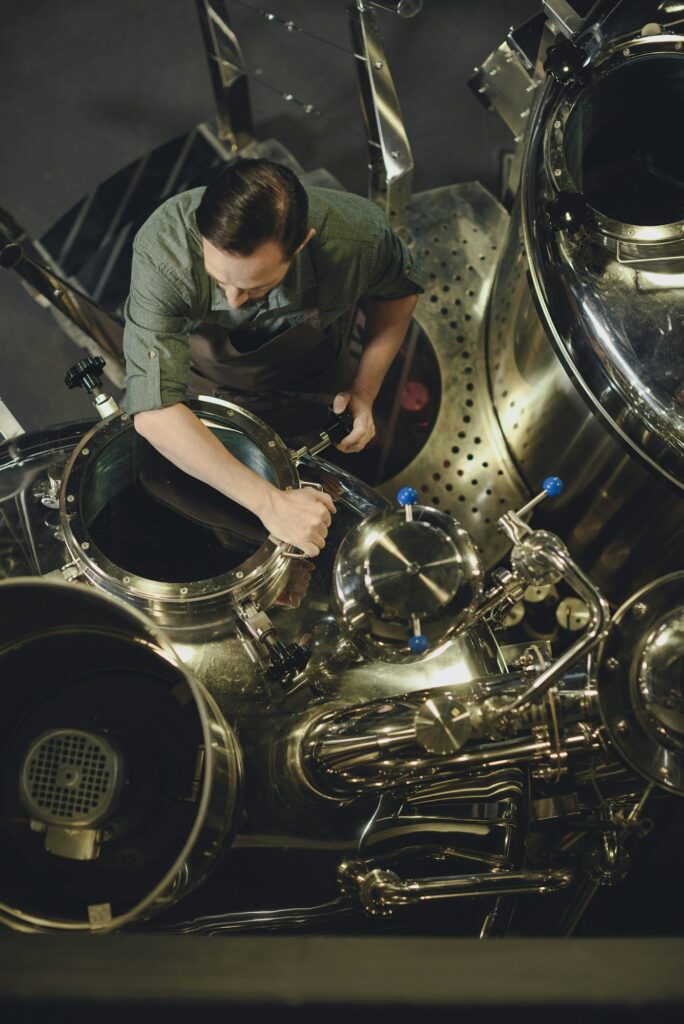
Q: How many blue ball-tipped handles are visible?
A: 3